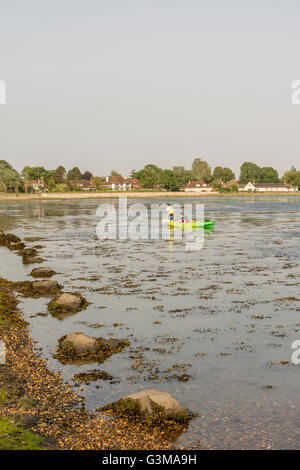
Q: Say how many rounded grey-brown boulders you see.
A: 5